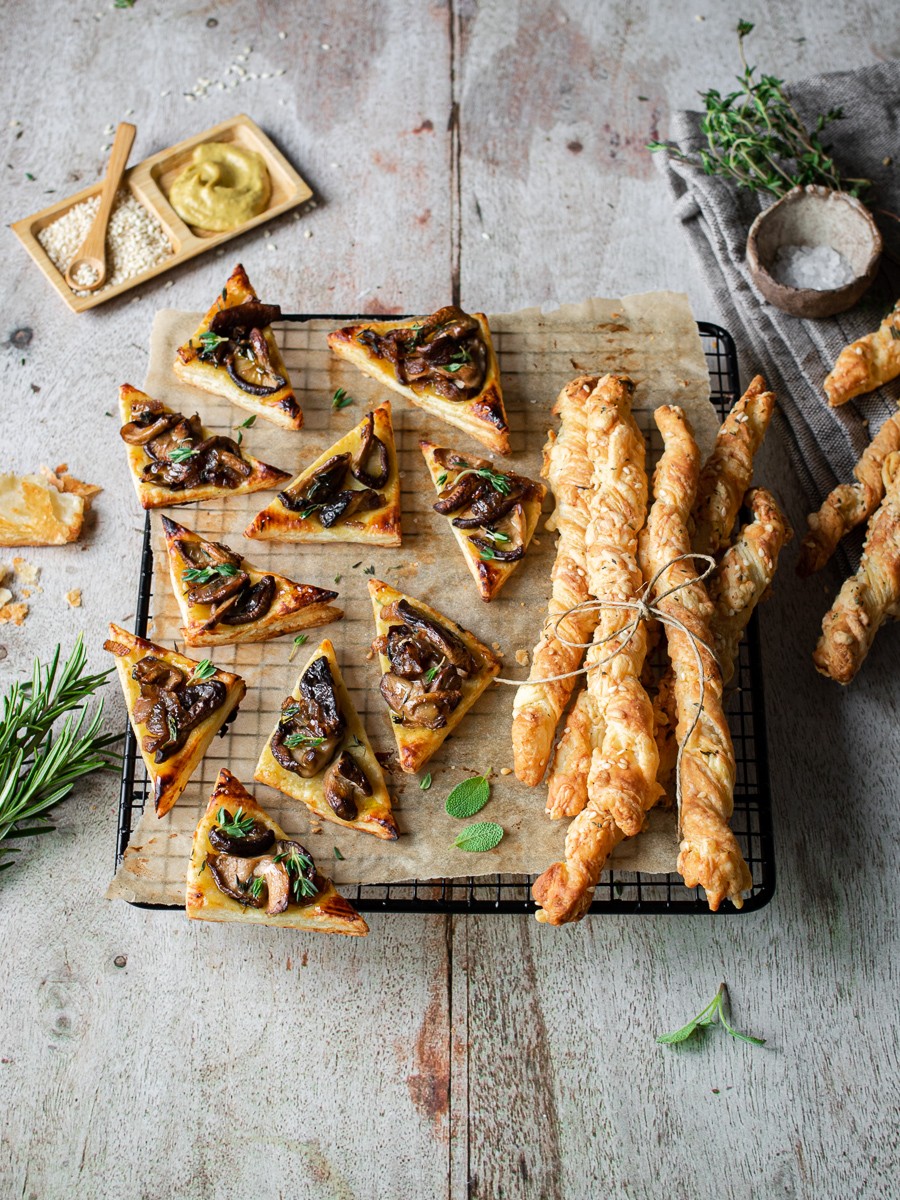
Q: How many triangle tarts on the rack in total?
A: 10